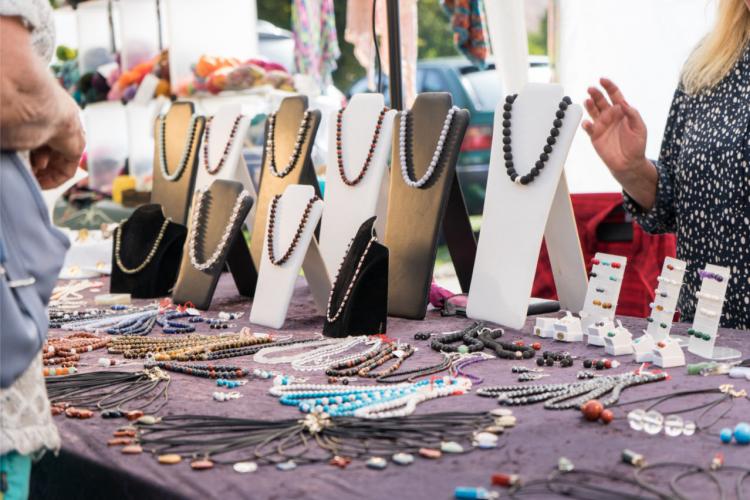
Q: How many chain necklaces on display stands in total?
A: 10